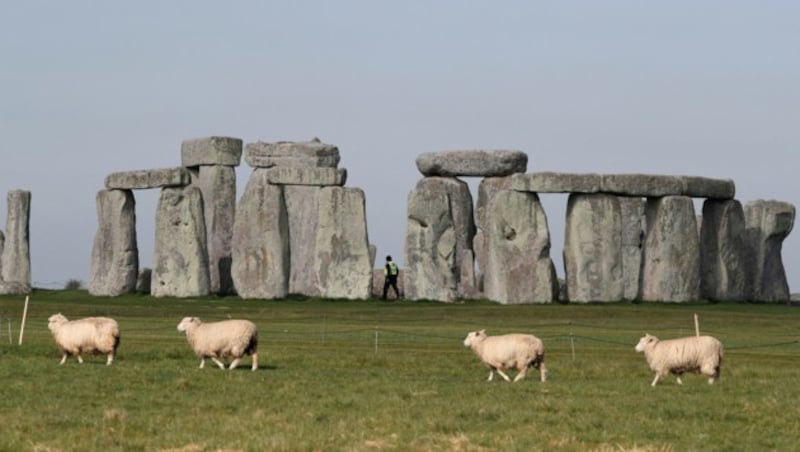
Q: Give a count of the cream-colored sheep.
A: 4